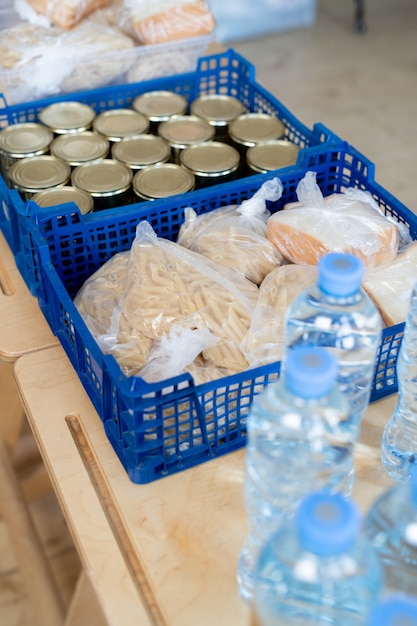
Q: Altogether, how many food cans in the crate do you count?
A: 15